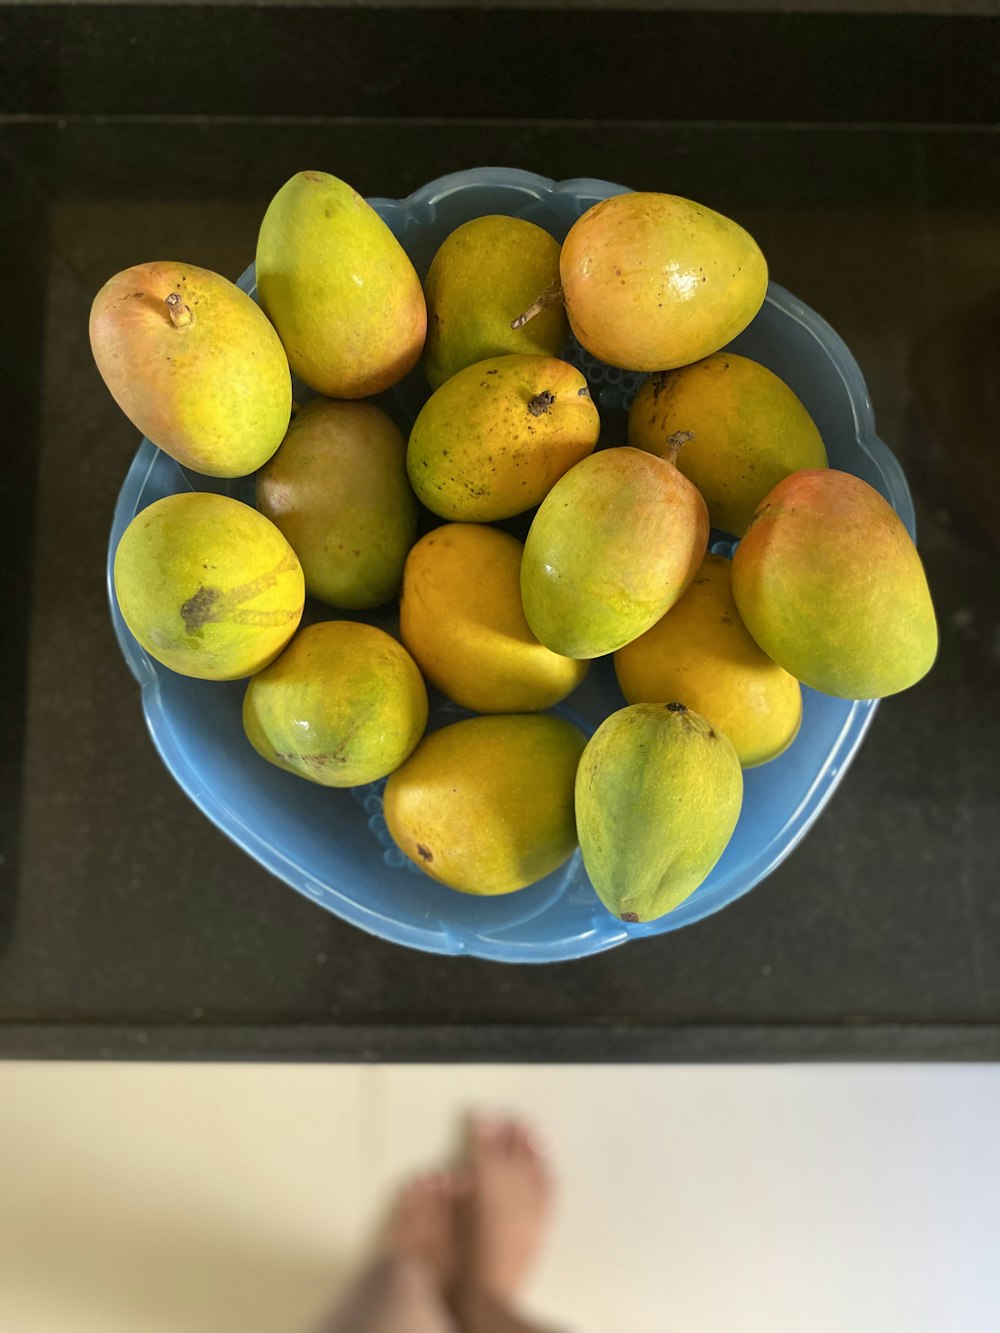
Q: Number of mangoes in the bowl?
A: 15